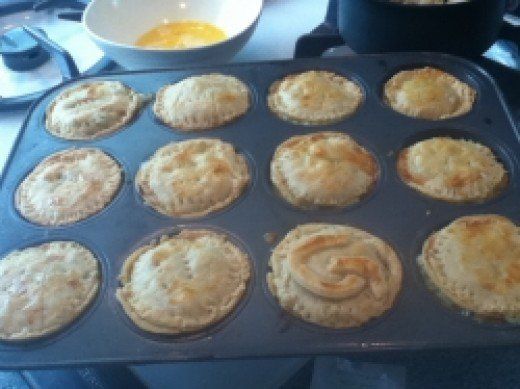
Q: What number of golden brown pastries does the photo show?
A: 12